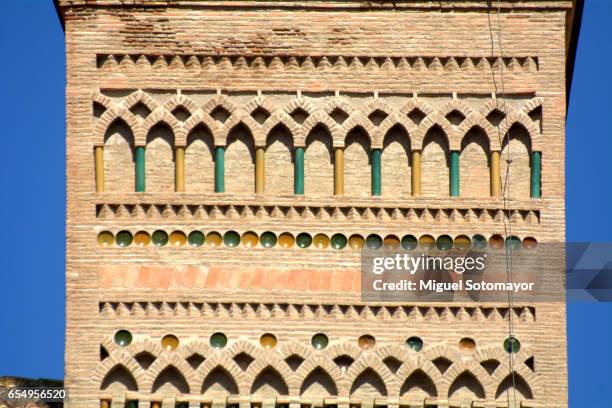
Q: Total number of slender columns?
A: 12